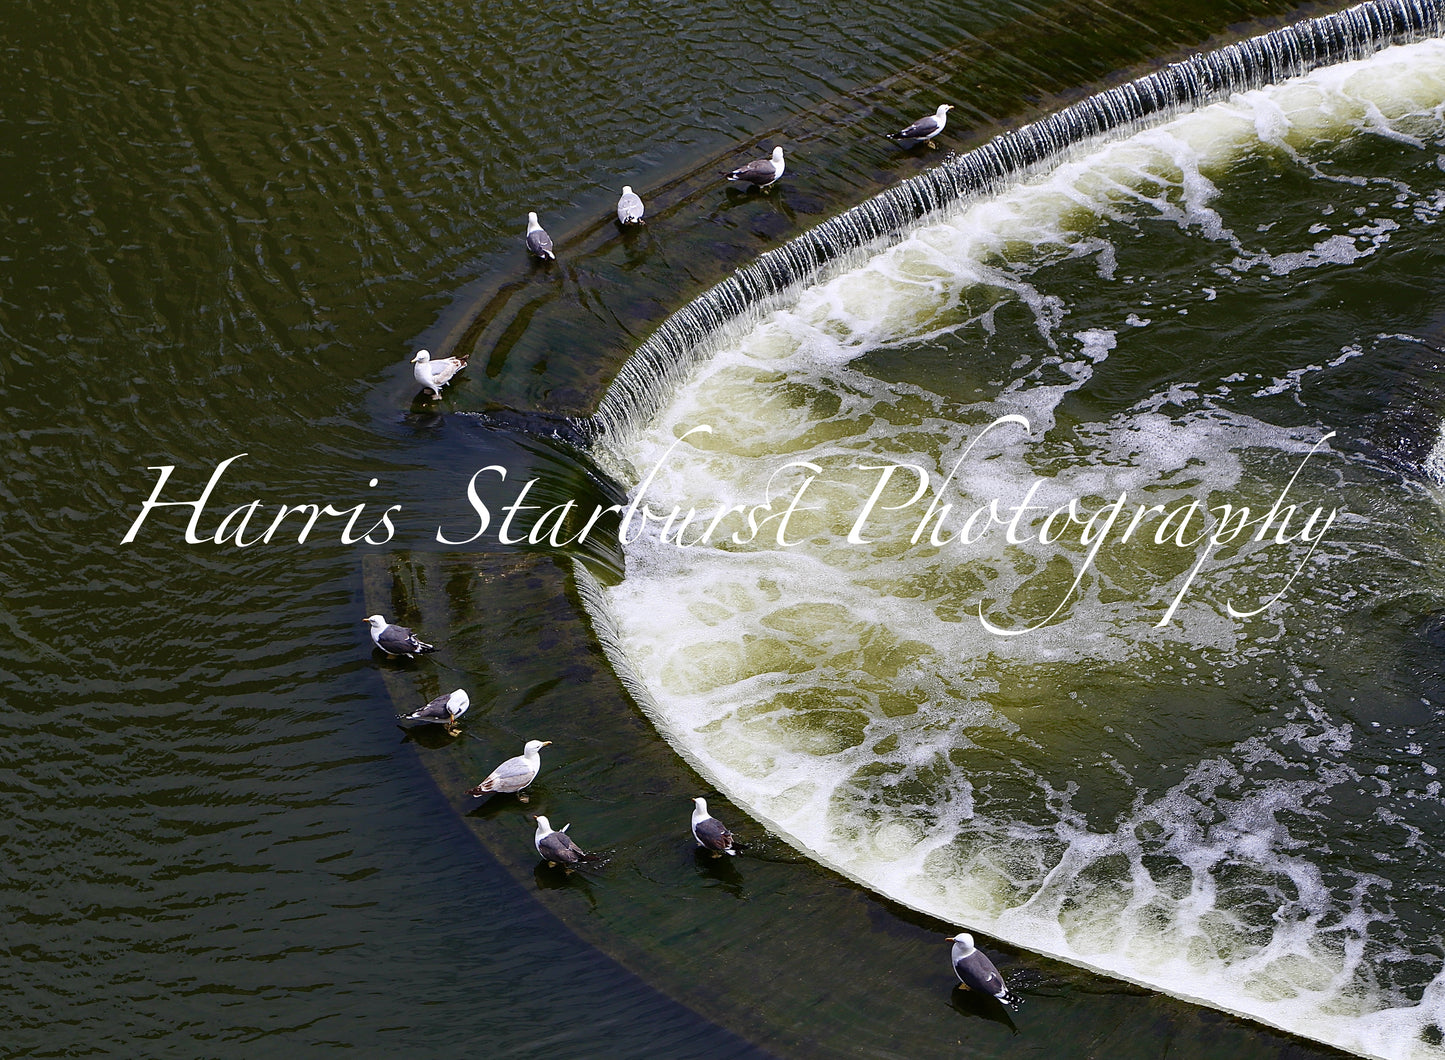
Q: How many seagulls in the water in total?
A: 11